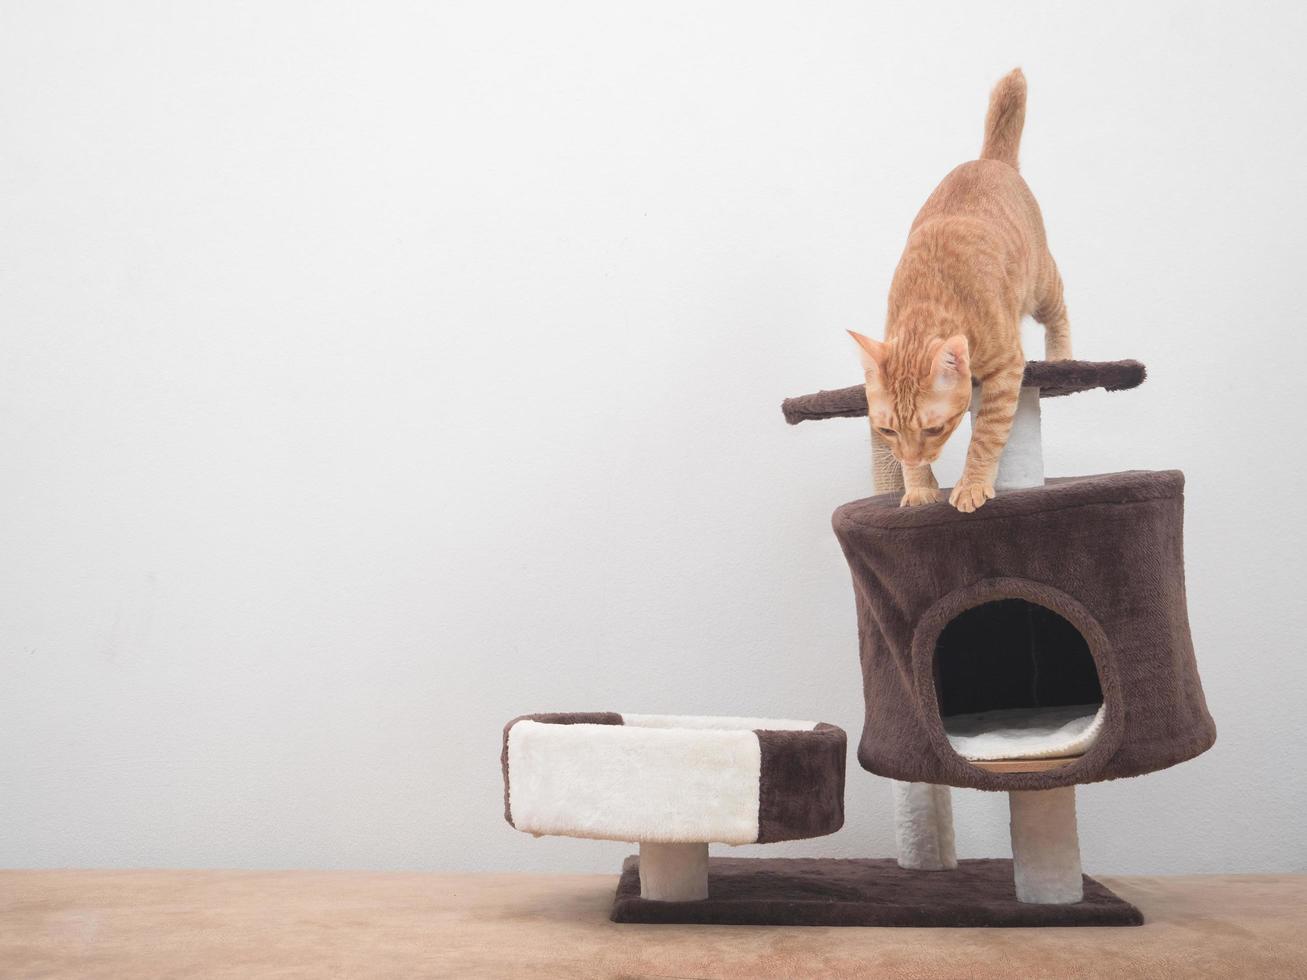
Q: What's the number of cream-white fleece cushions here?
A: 1